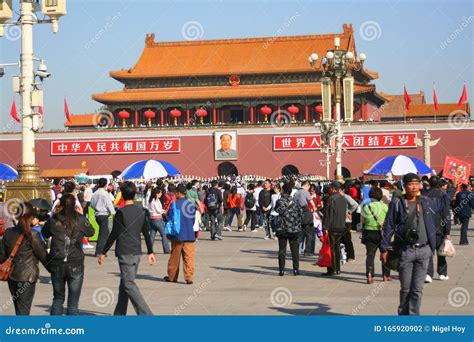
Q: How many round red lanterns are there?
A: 7